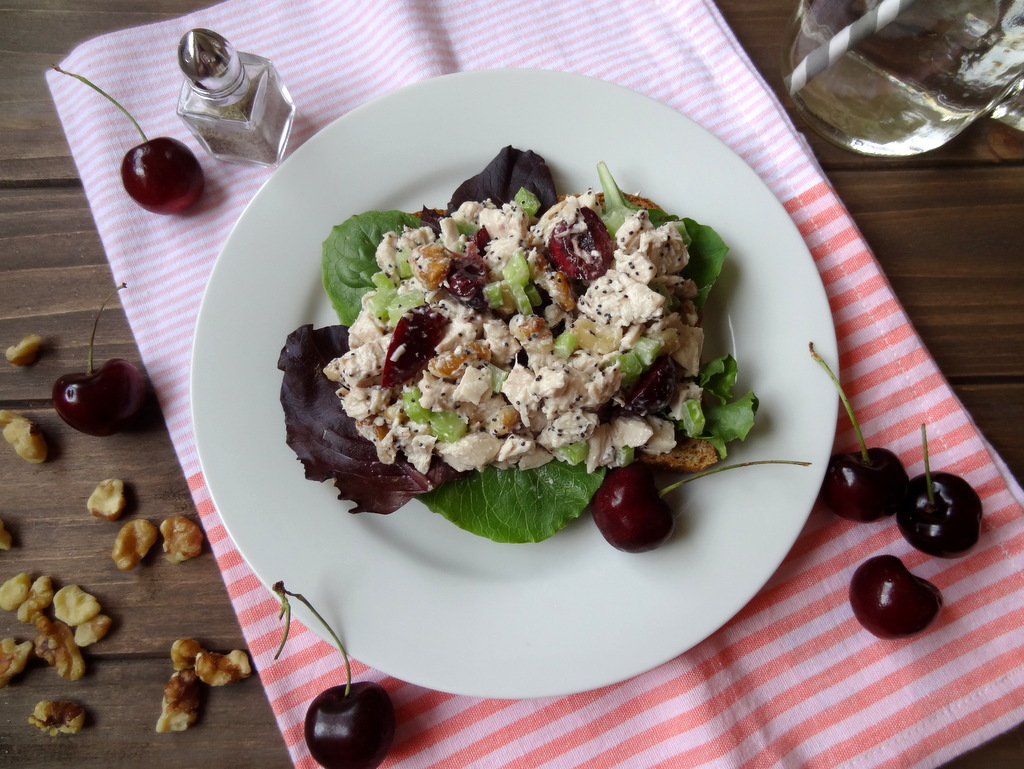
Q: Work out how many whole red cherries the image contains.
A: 7